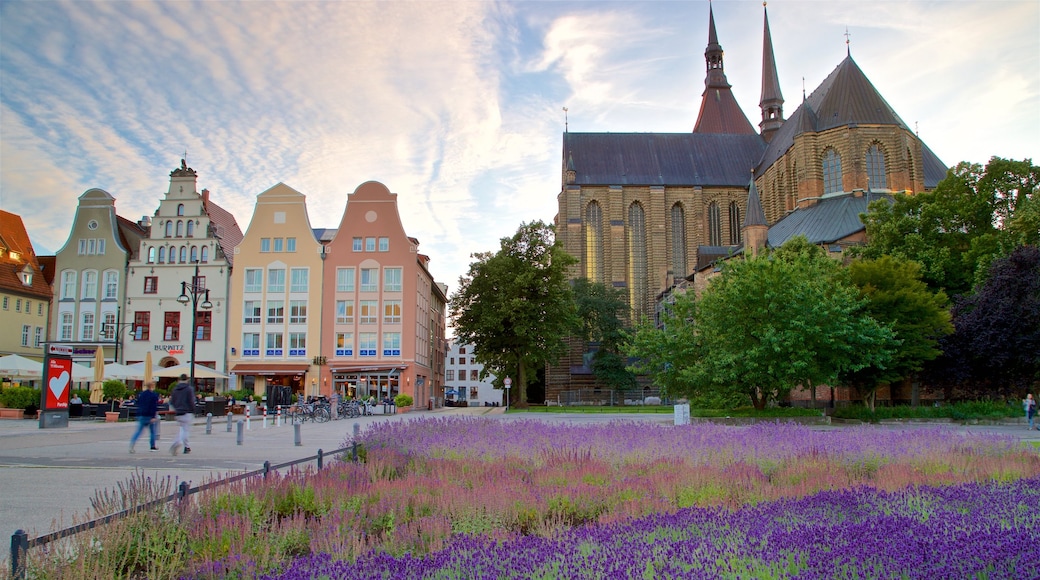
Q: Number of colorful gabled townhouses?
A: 4